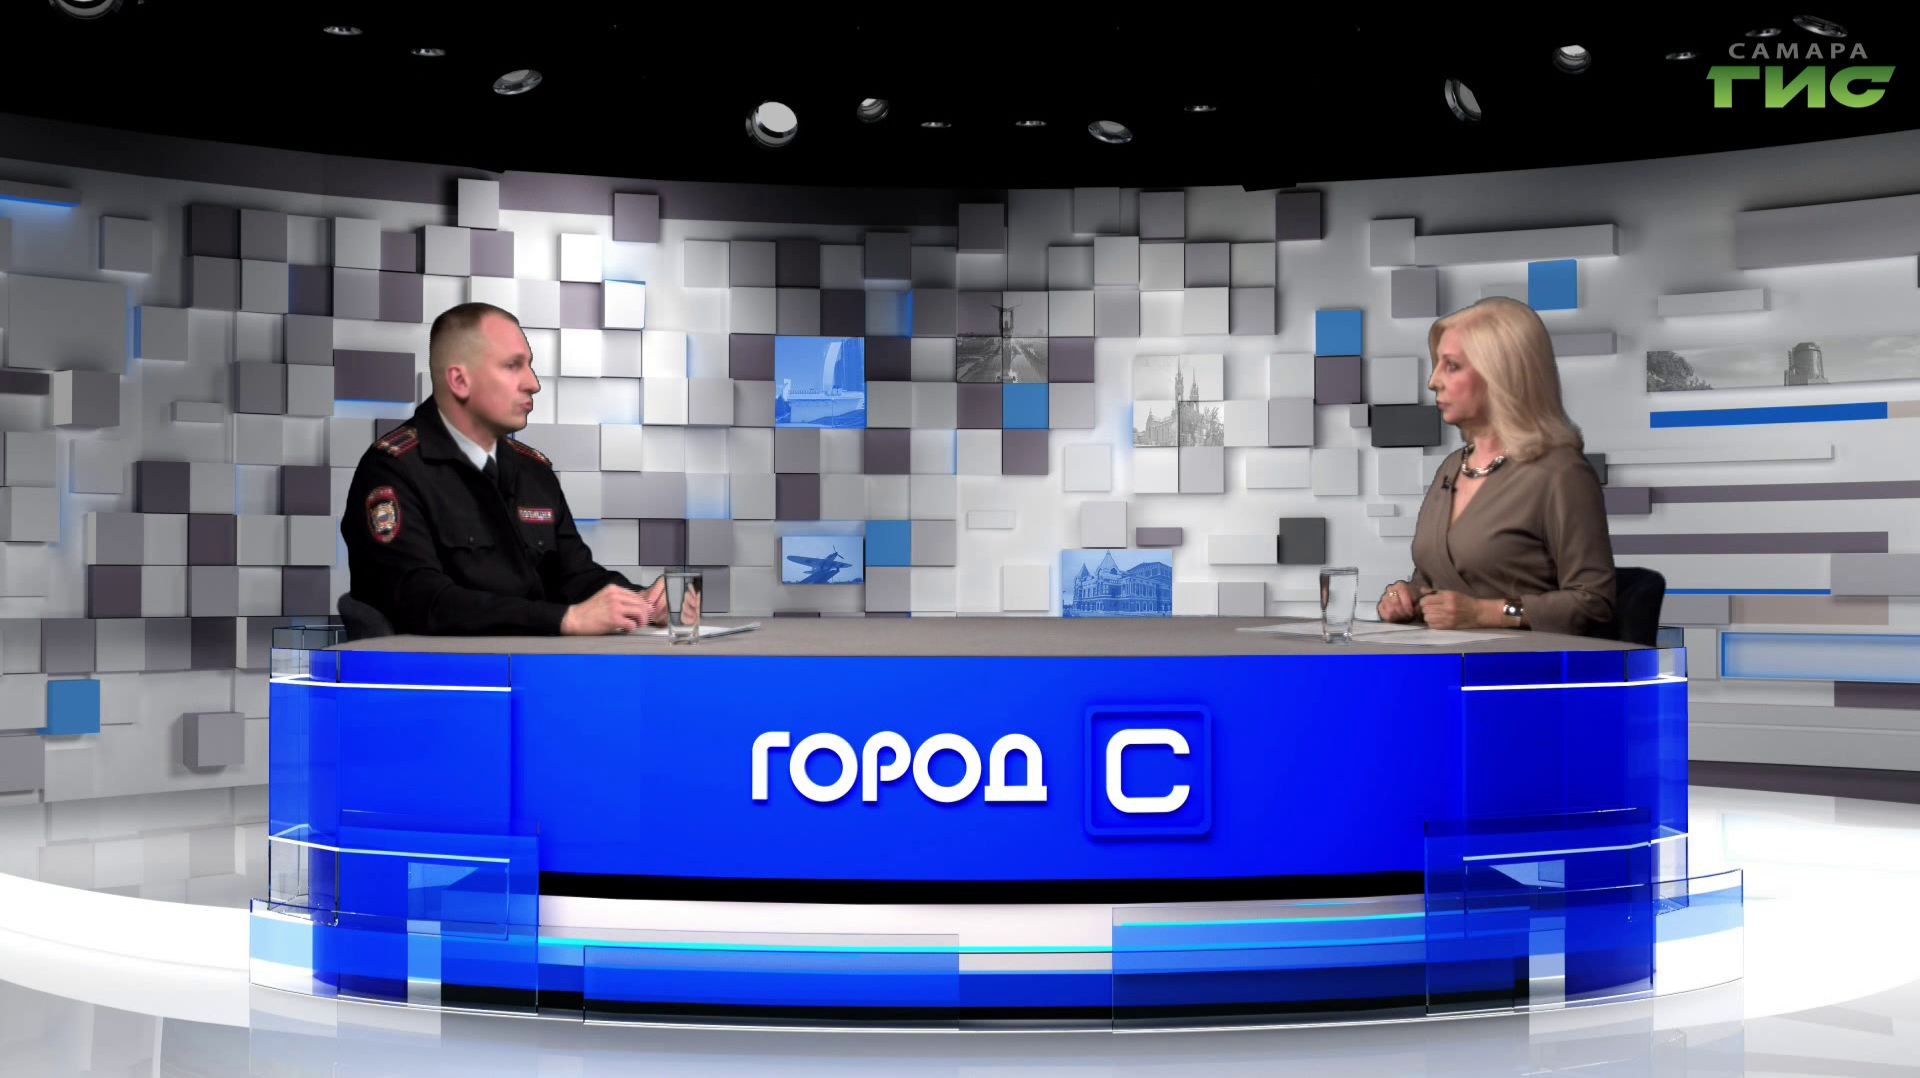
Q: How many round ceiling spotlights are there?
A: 15